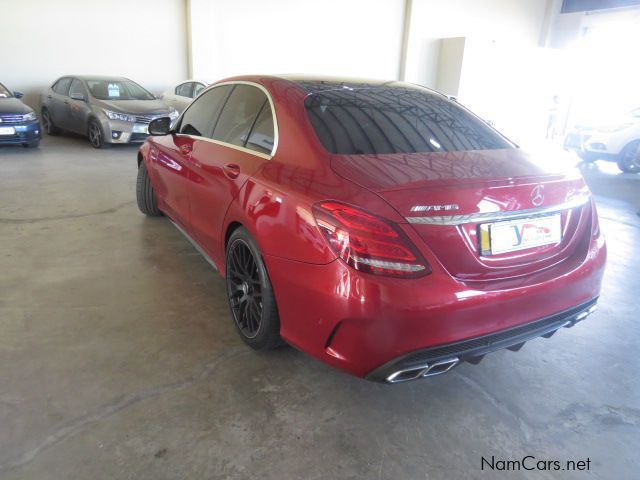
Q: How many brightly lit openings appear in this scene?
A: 1